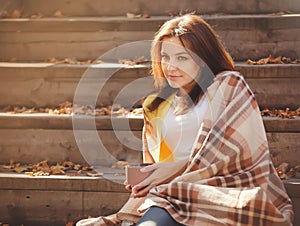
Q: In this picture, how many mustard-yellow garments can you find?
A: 1